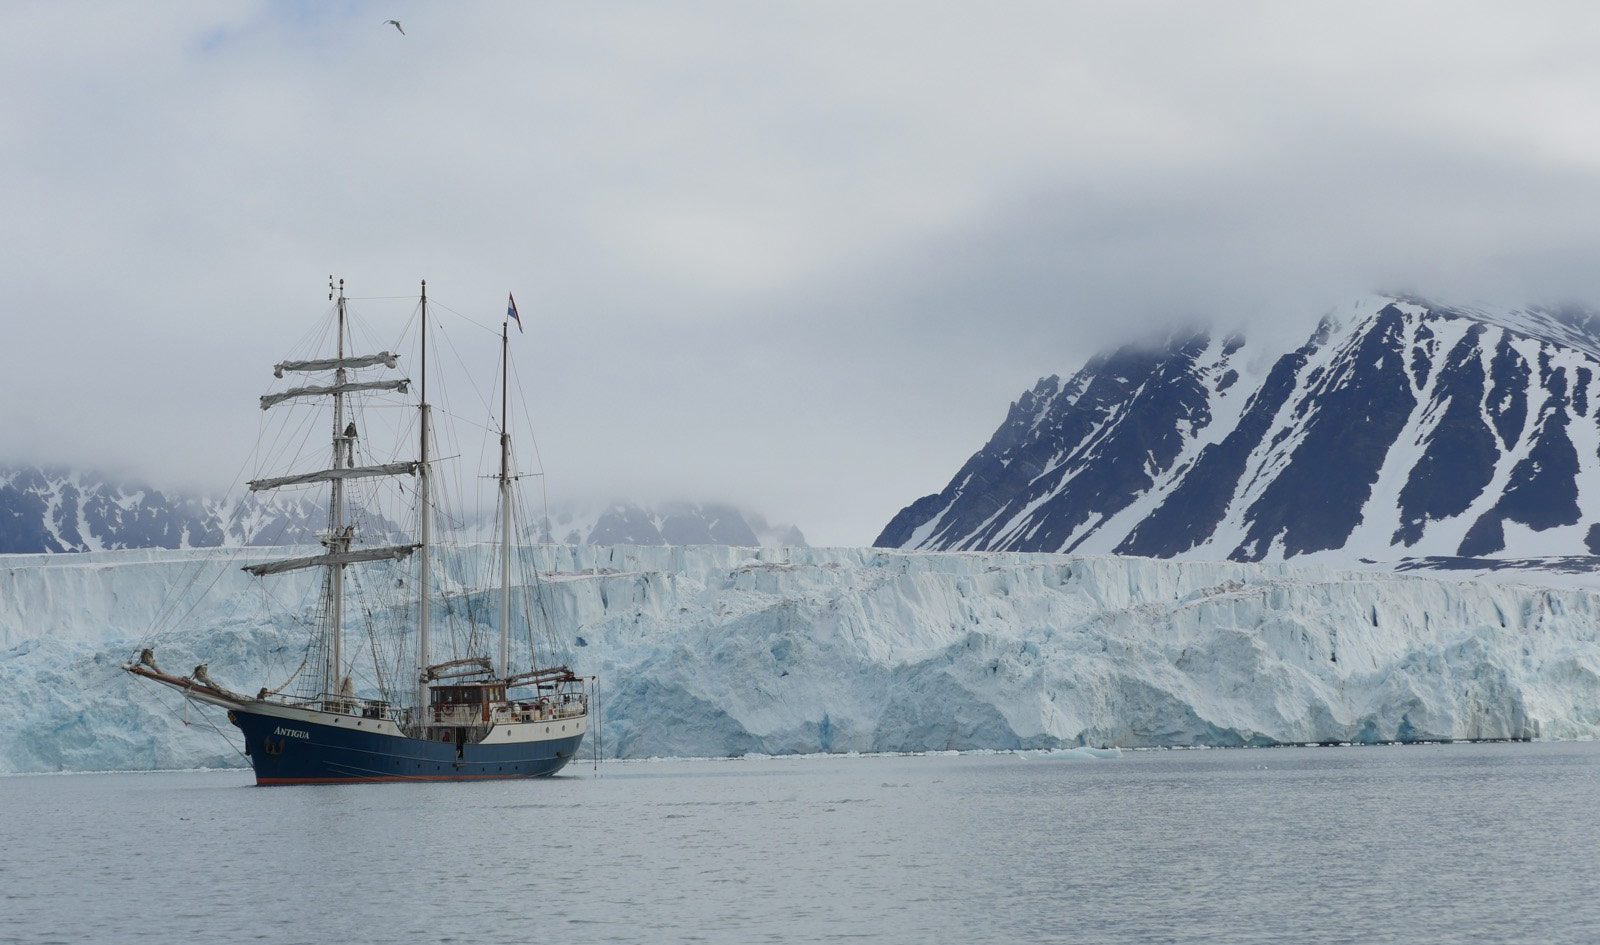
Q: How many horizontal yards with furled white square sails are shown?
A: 4